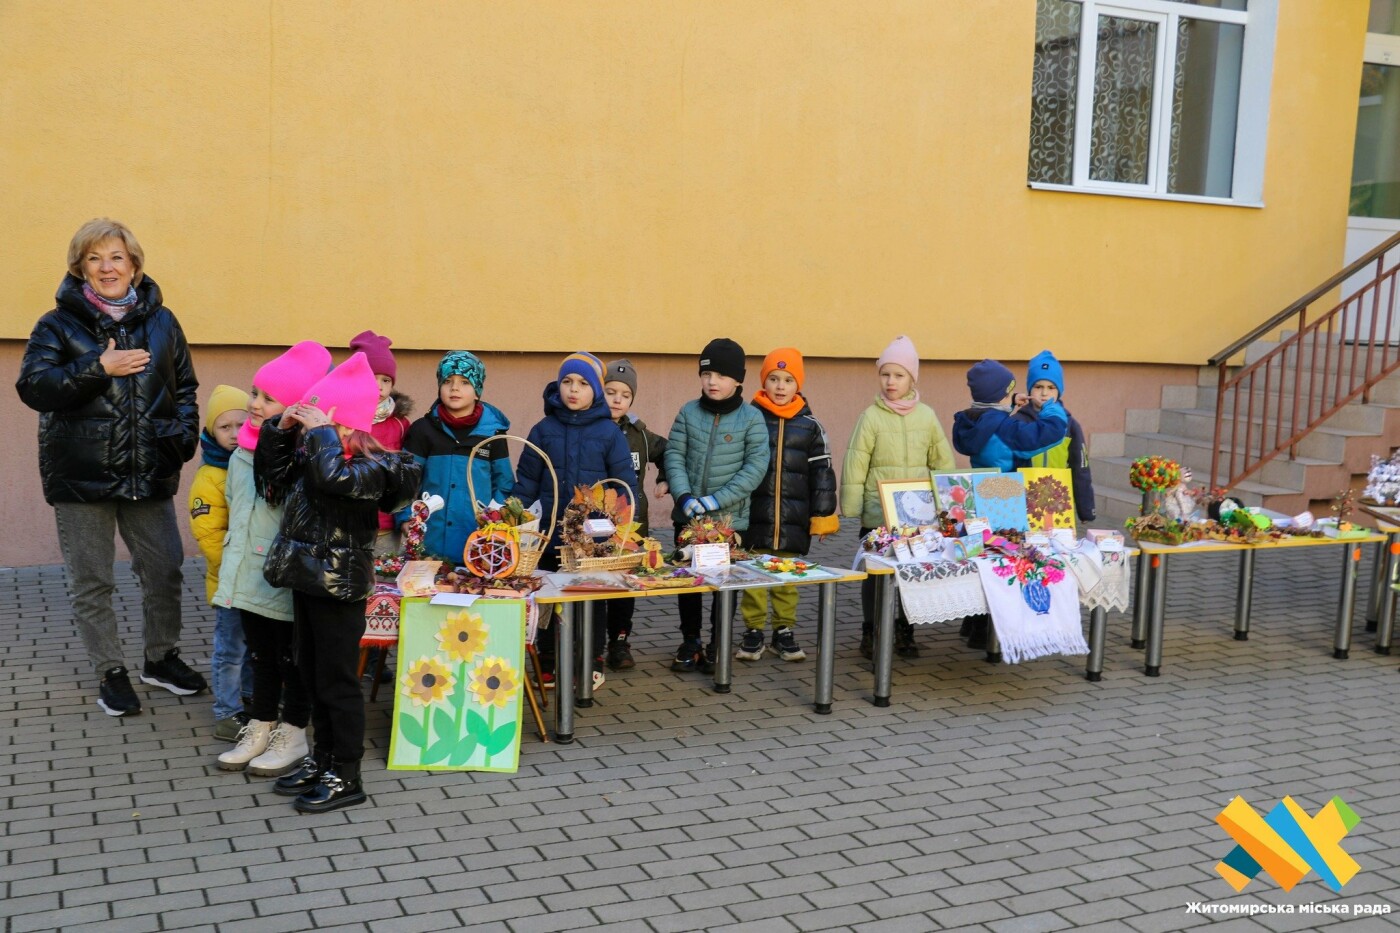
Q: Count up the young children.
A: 12